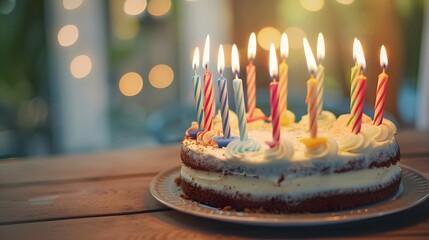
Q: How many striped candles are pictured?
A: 12